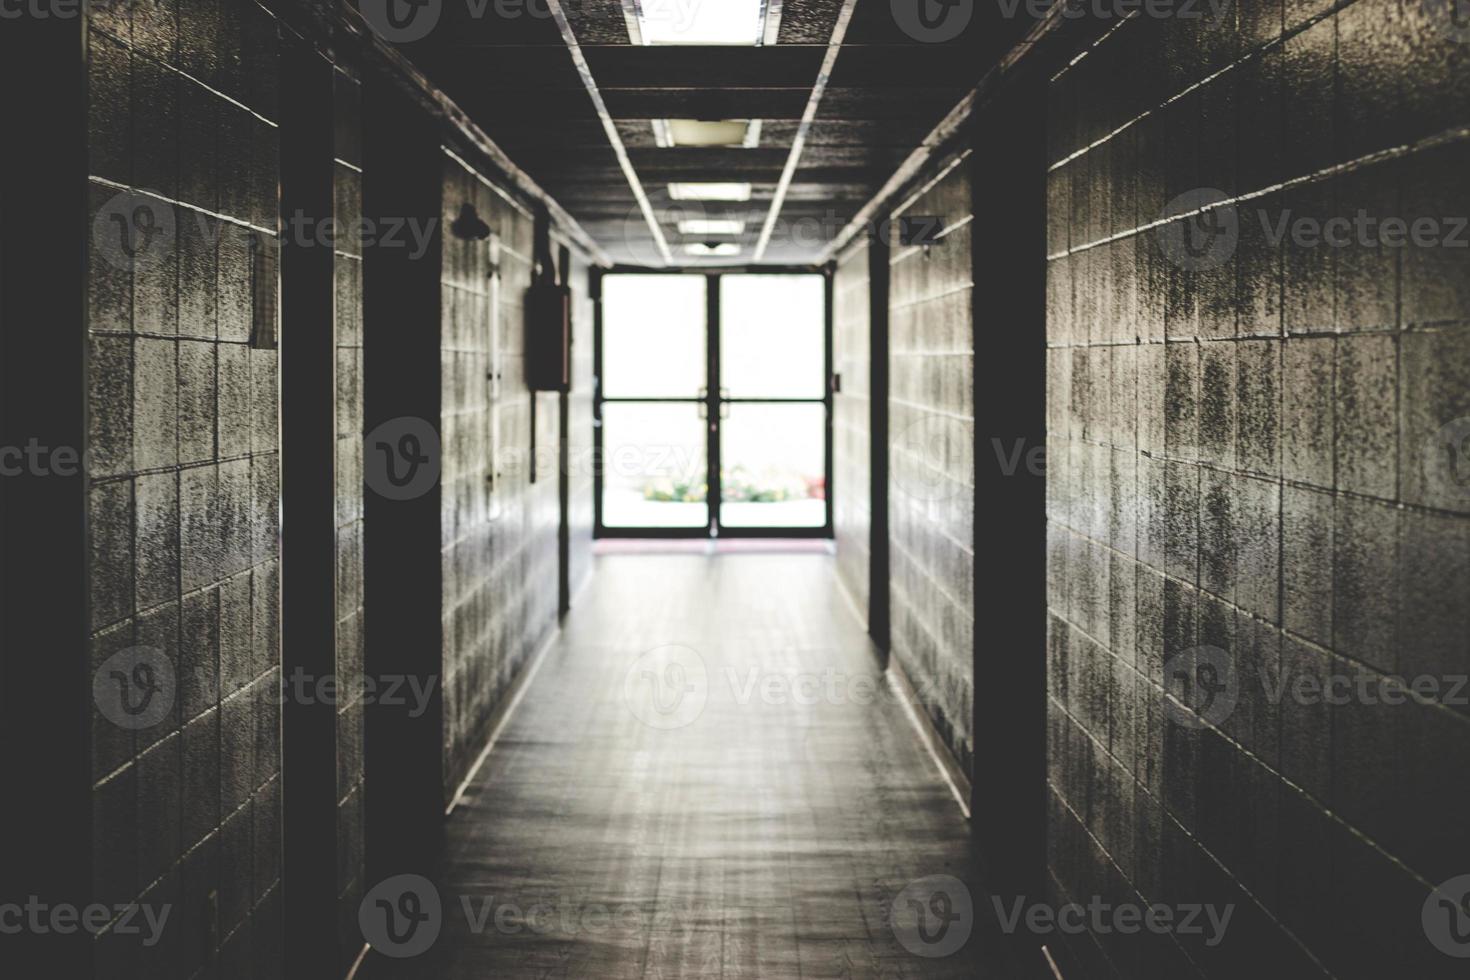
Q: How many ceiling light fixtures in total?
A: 5